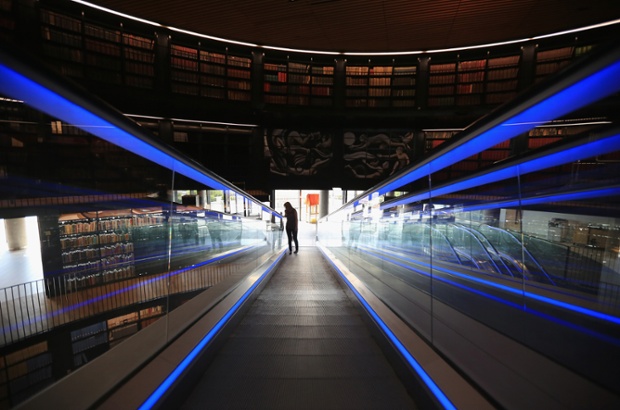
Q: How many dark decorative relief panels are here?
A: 2